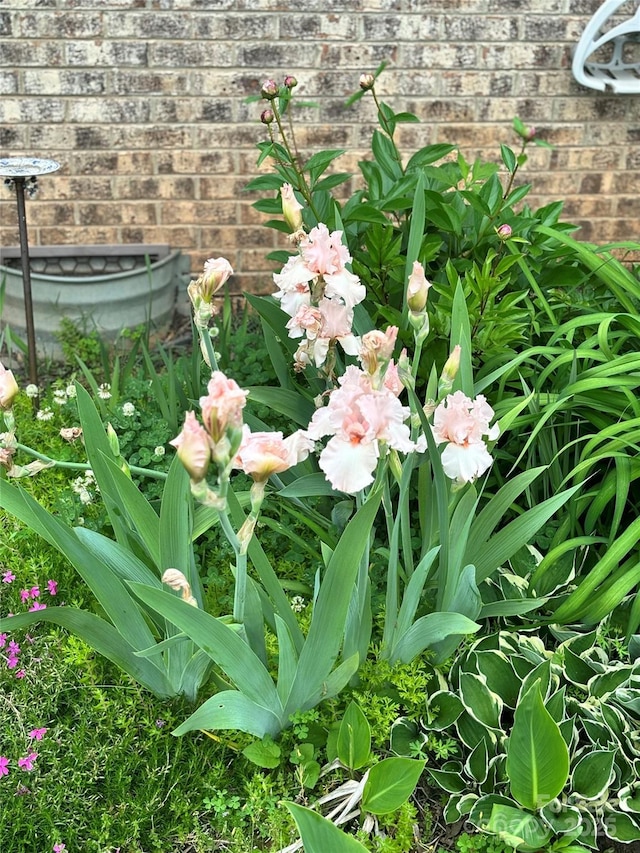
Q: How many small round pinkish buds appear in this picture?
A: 6